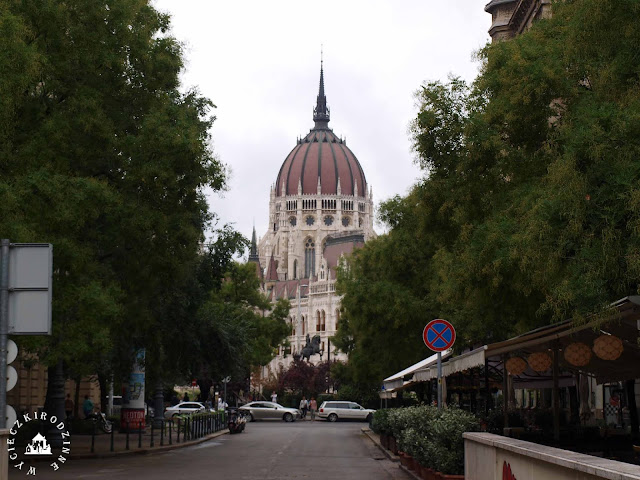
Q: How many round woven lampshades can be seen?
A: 4